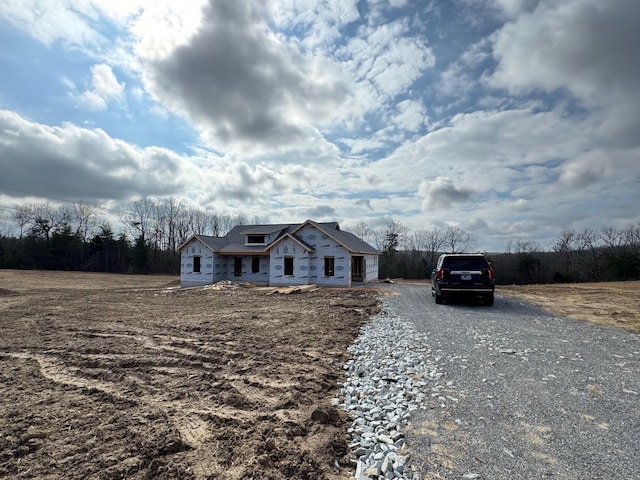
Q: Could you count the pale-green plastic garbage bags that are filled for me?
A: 0